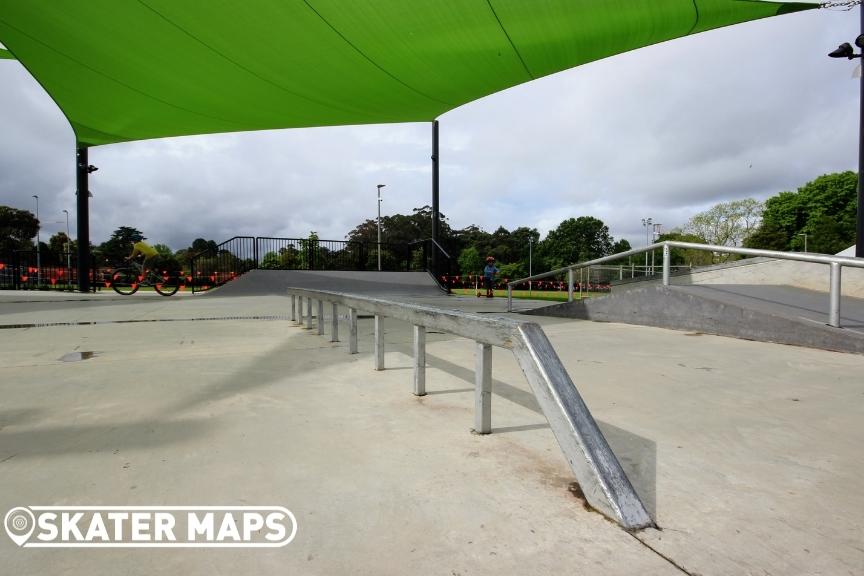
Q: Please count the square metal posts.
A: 9